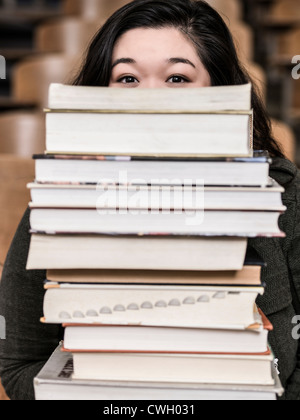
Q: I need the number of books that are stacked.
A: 11